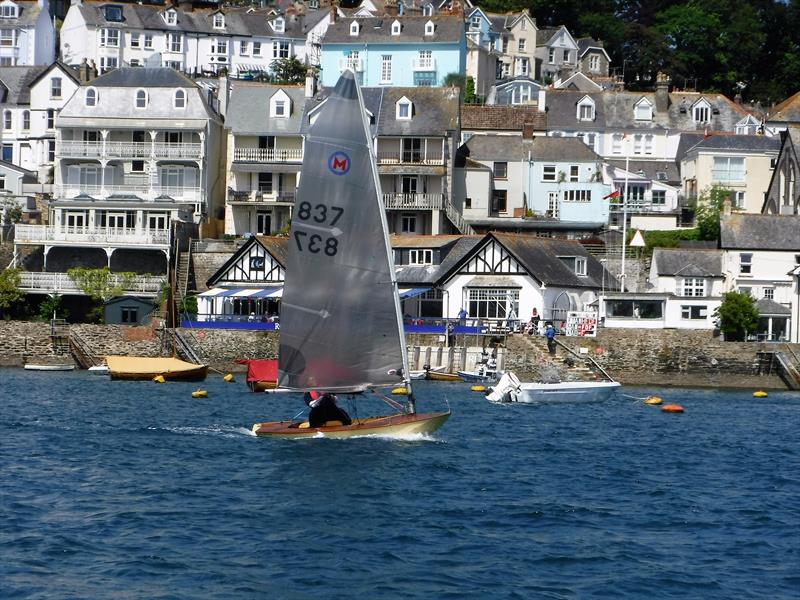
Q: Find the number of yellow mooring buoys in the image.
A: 7